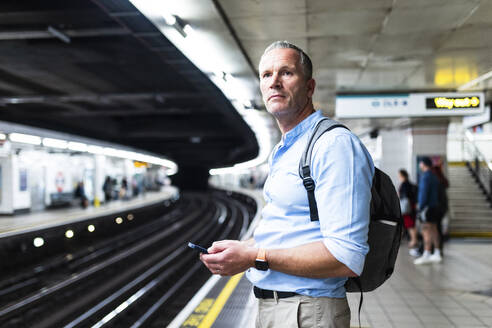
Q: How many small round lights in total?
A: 5